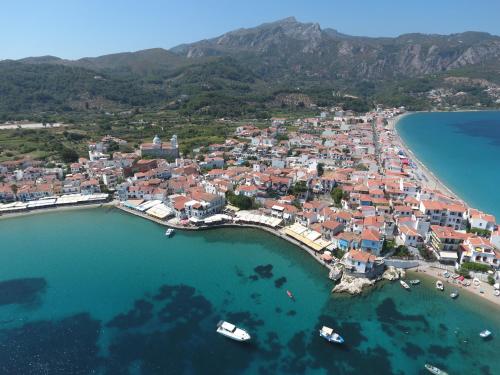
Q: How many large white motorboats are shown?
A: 1